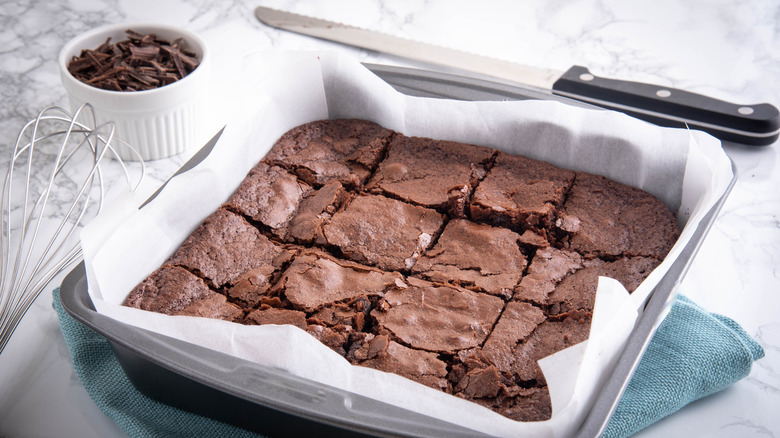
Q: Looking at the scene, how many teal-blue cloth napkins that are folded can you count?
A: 1